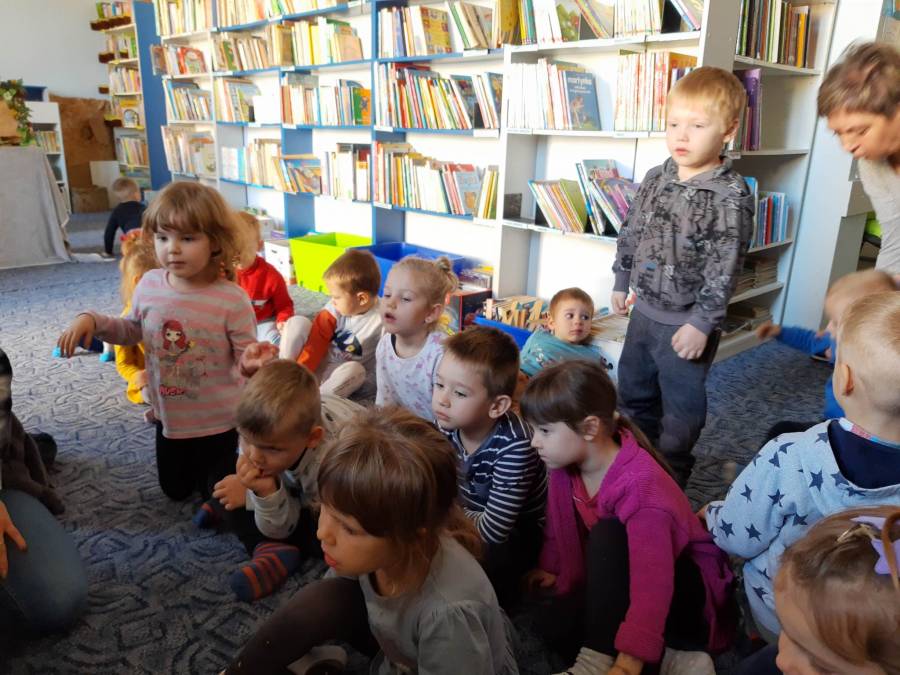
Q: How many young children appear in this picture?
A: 15